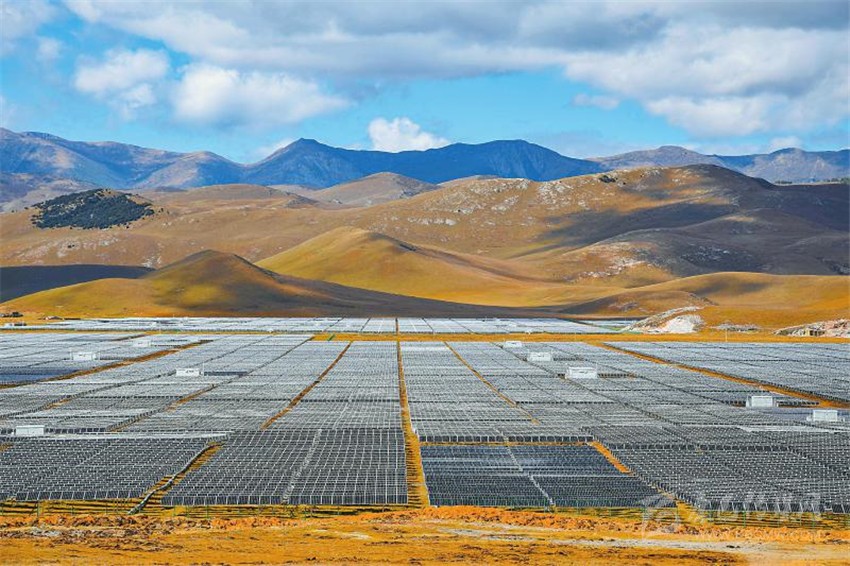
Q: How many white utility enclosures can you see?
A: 9